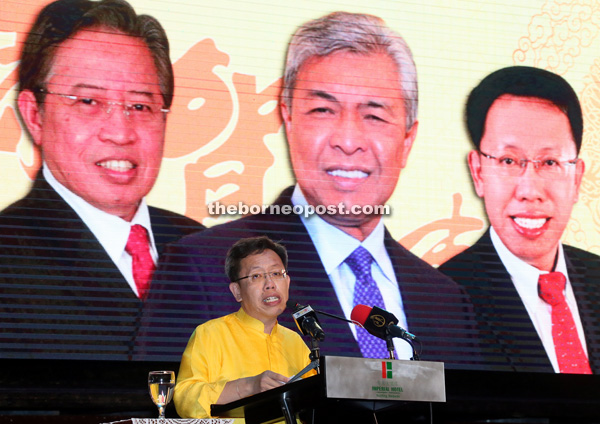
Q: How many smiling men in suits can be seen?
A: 3